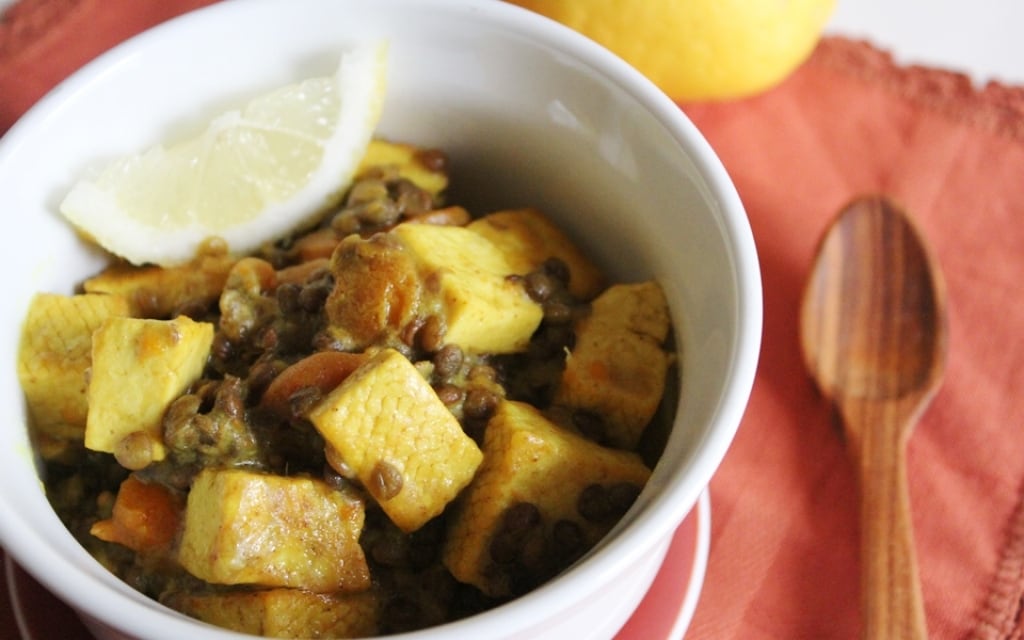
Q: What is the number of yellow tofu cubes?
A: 11